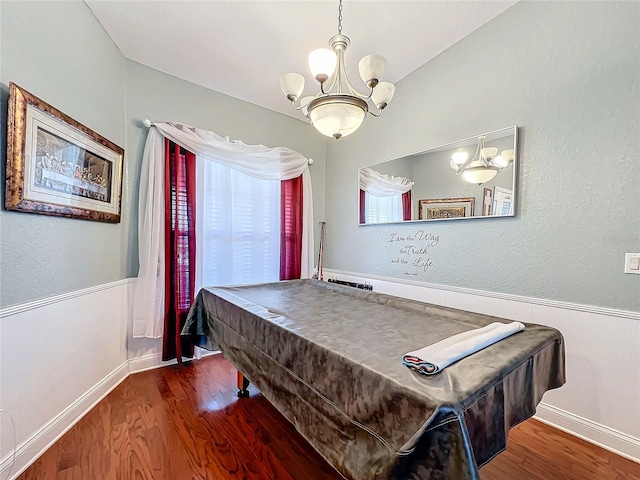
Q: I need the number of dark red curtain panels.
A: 2